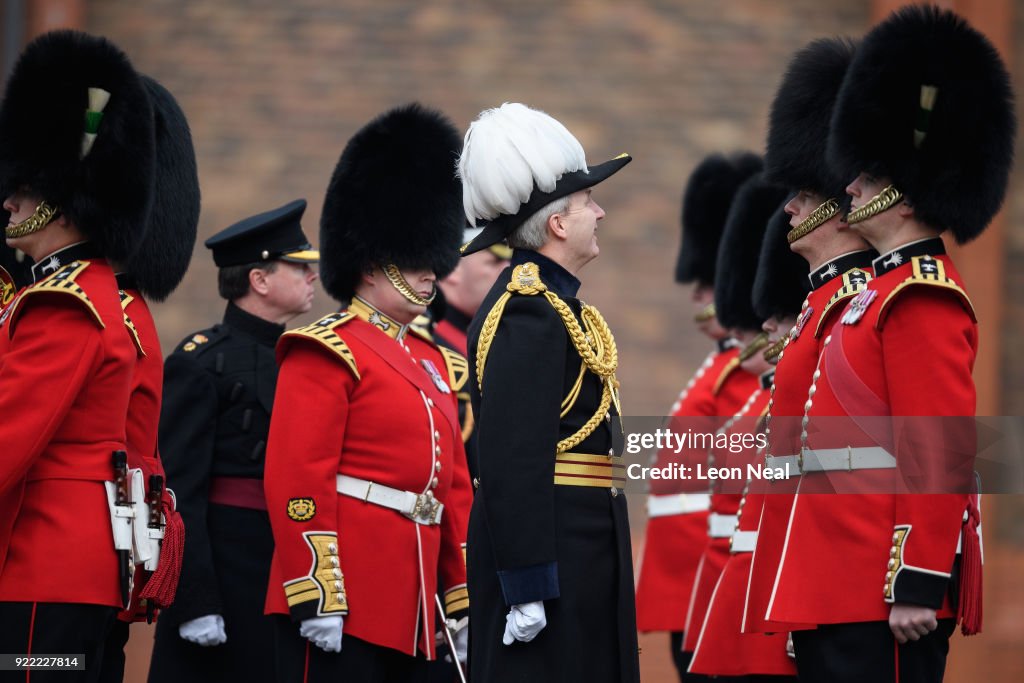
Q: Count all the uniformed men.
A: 11